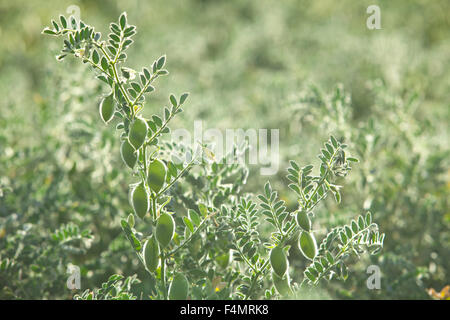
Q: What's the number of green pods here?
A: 12